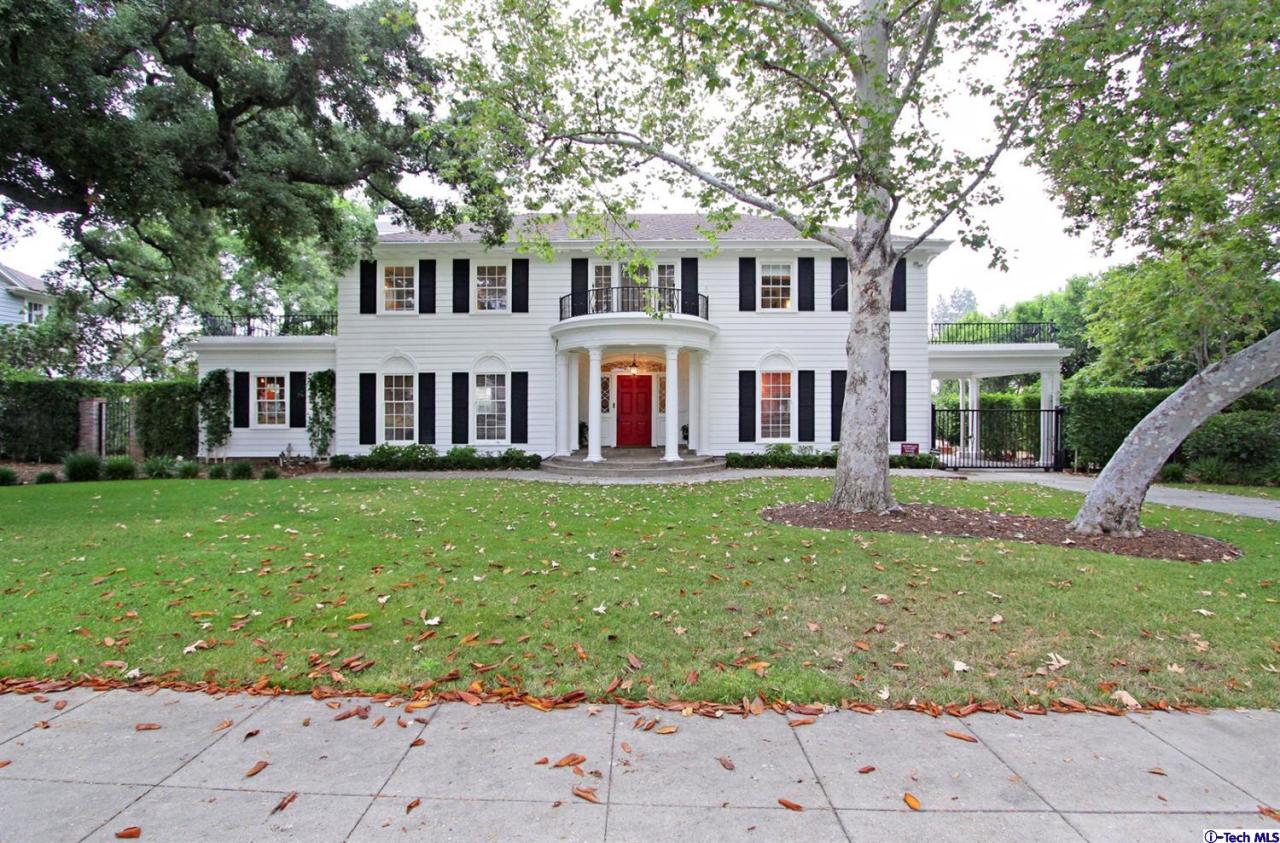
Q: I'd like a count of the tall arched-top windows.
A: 3